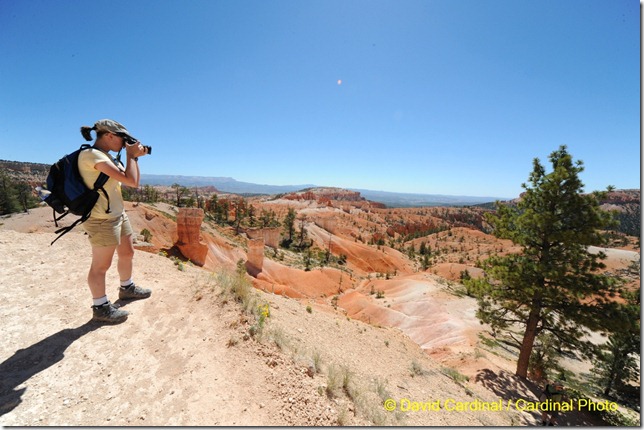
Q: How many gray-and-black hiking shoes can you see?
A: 2